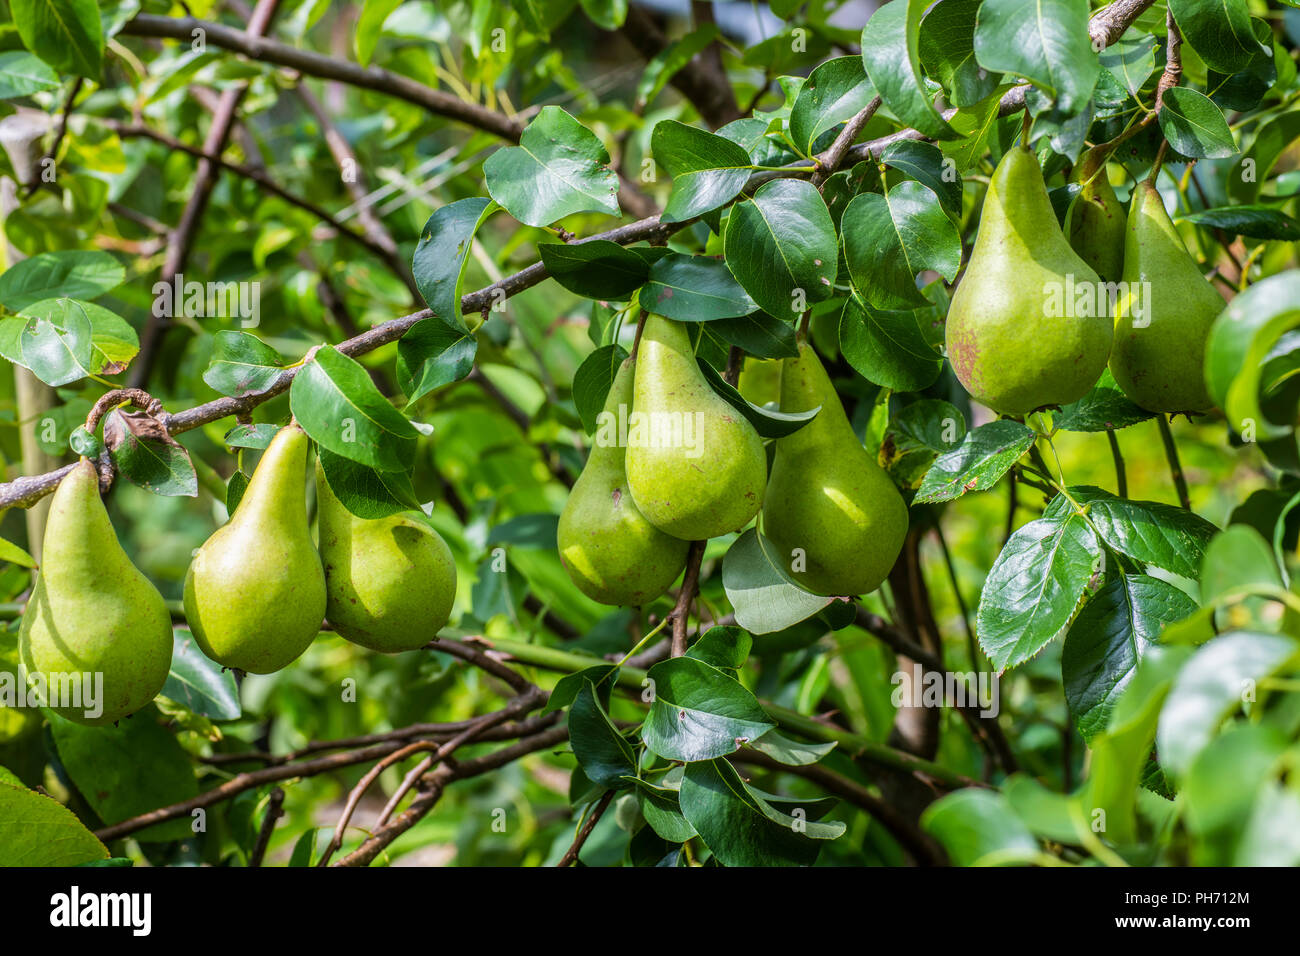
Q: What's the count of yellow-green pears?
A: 9